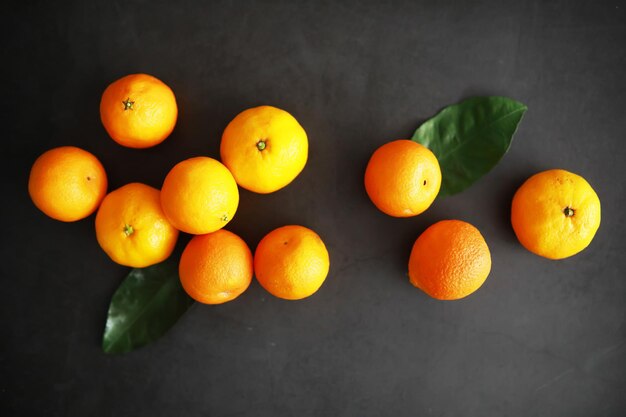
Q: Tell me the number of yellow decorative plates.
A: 0